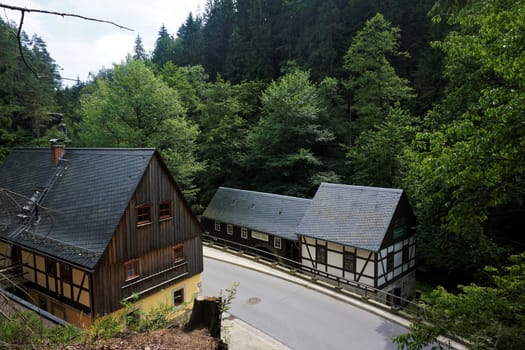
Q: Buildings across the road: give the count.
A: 2